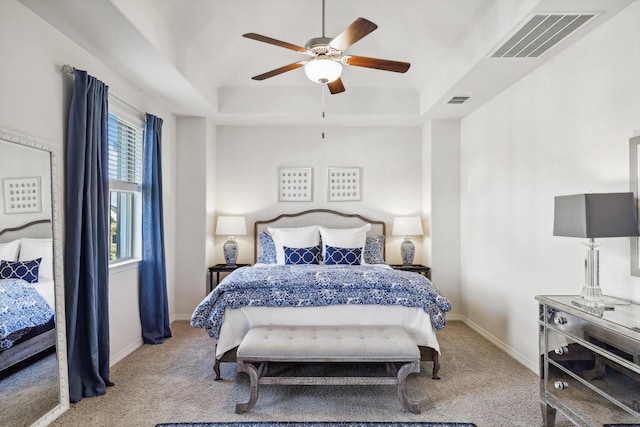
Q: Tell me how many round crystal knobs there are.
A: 3